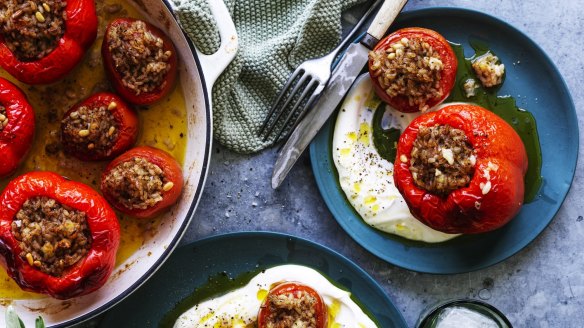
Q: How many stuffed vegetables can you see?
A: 9